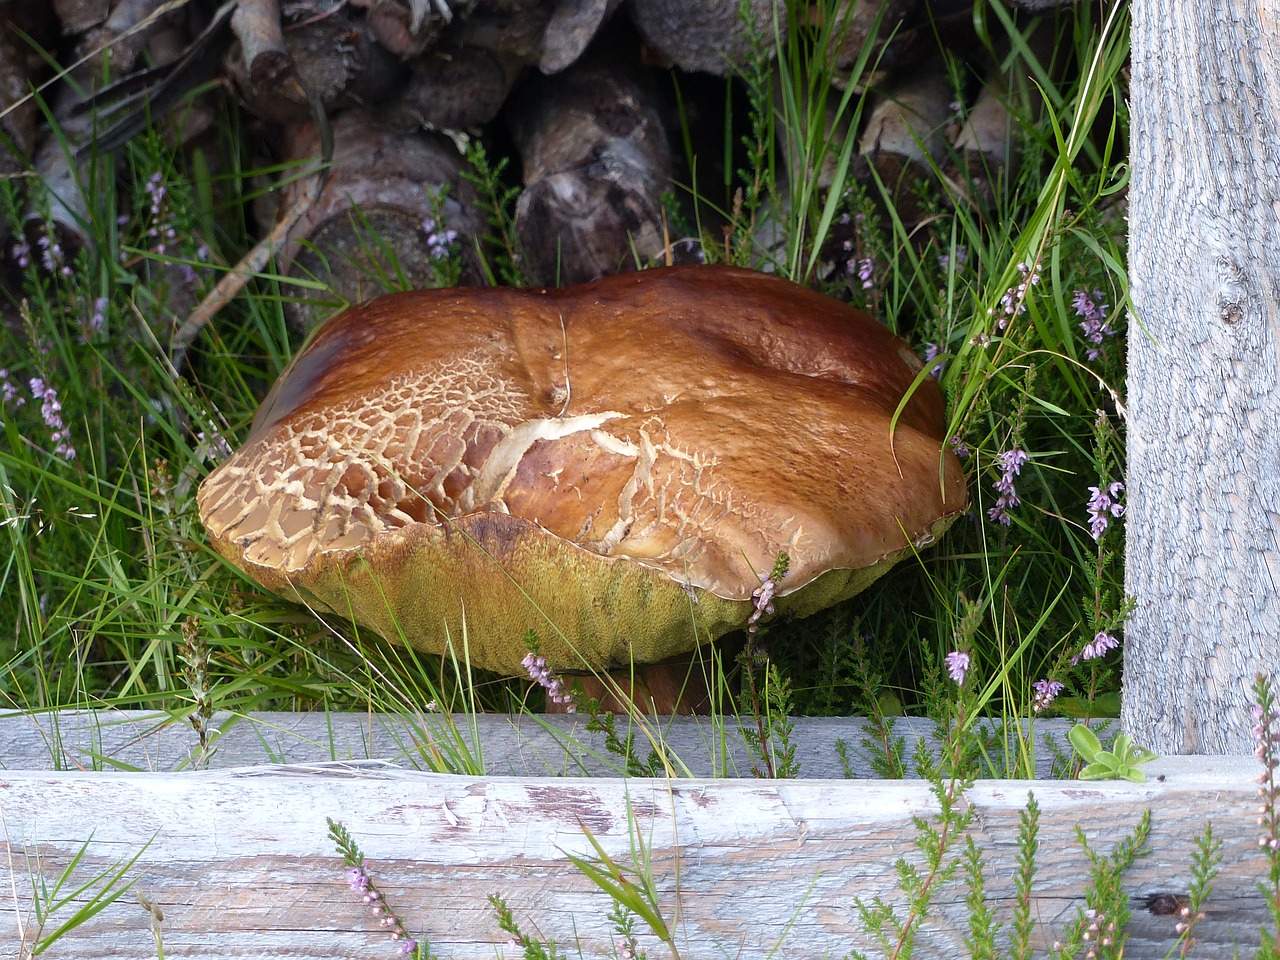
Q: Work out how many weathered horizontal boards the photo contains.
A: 2